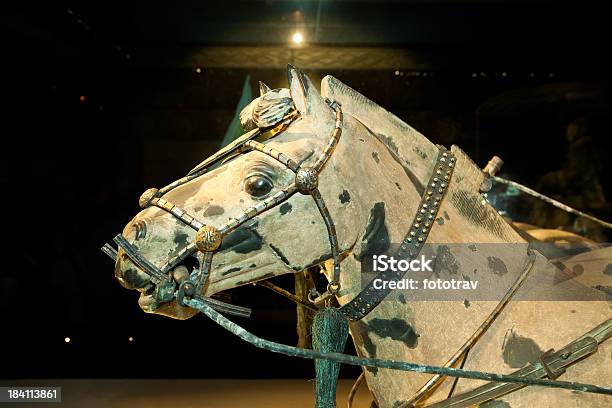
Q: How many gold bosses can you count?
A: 3